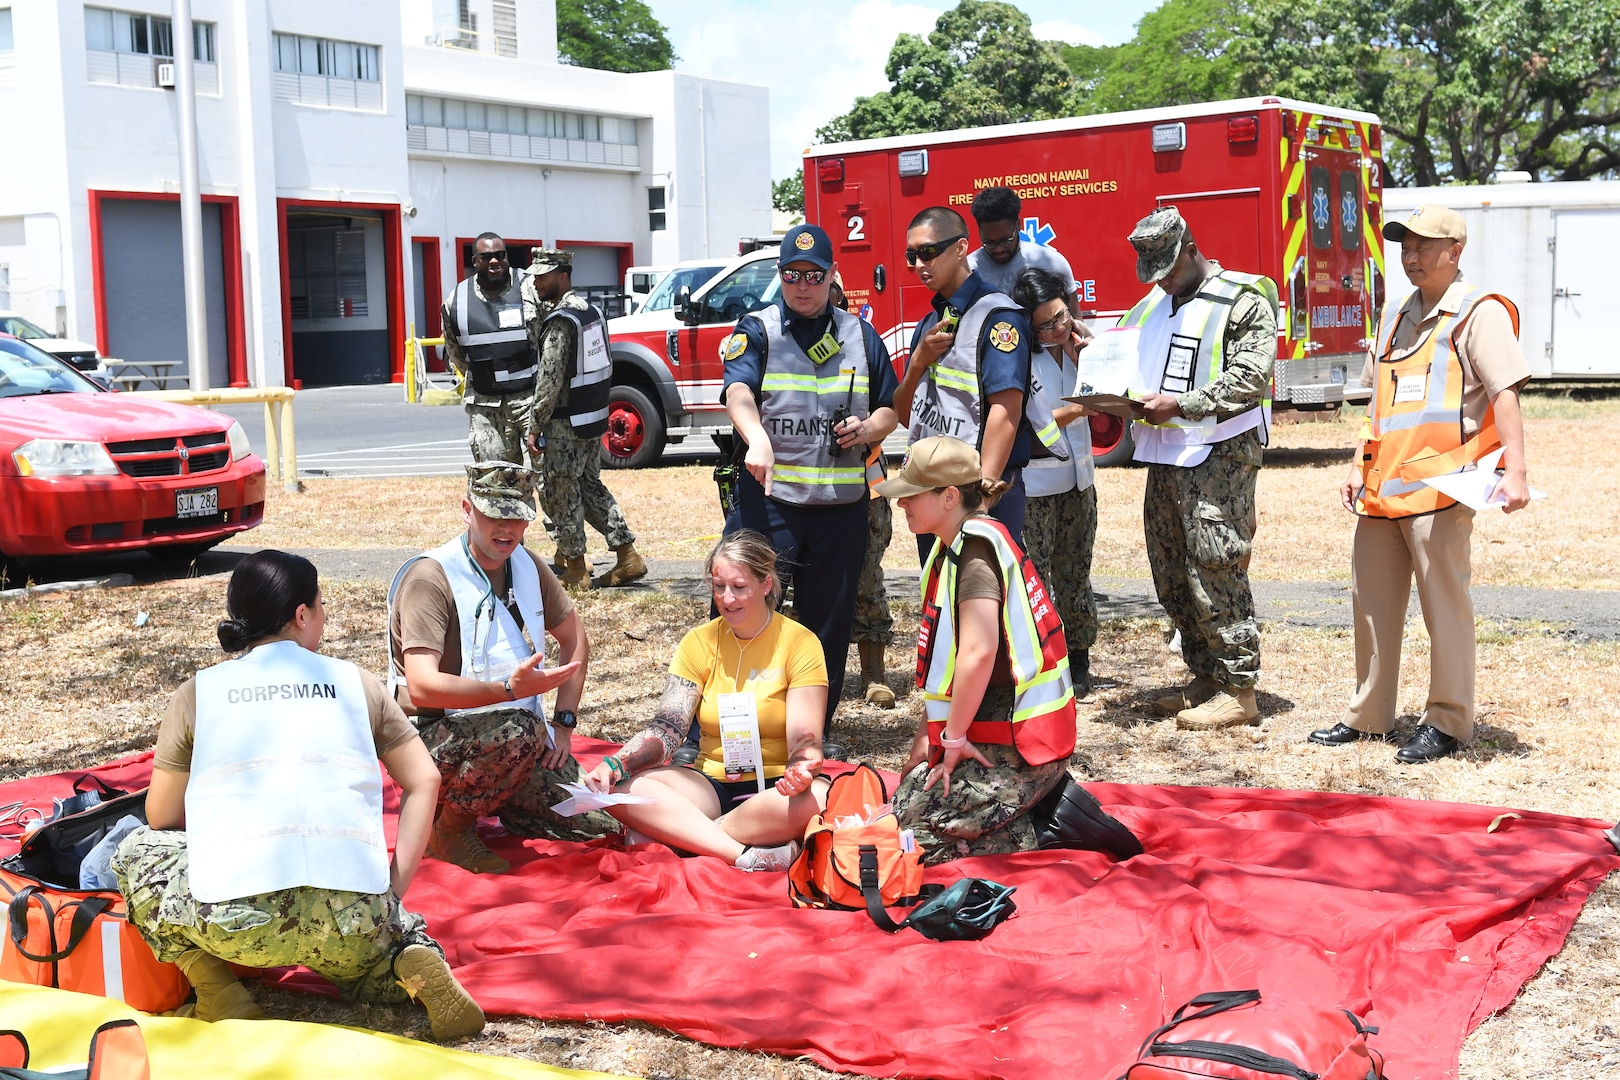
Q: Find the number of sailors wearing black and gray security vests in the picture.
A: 2